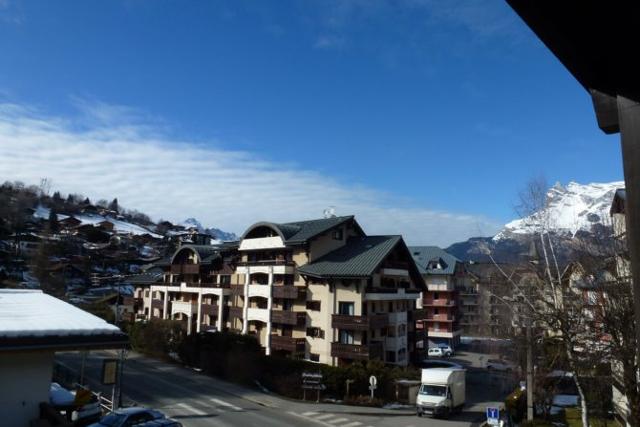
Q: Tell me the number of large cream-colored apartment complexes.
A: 1